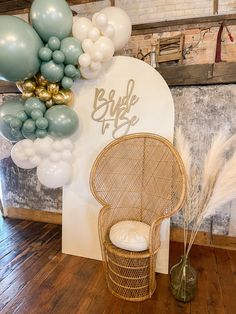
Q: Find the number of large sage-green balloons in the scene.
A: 4